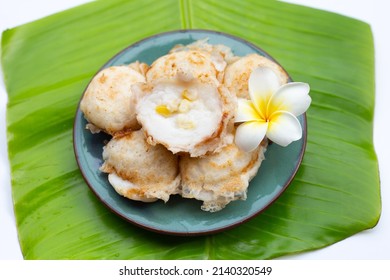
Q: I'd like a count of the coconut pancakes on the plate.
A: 6